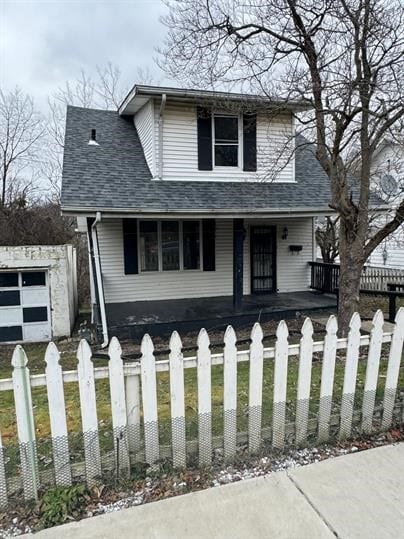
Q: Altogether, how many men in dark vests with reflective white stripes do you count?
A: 0